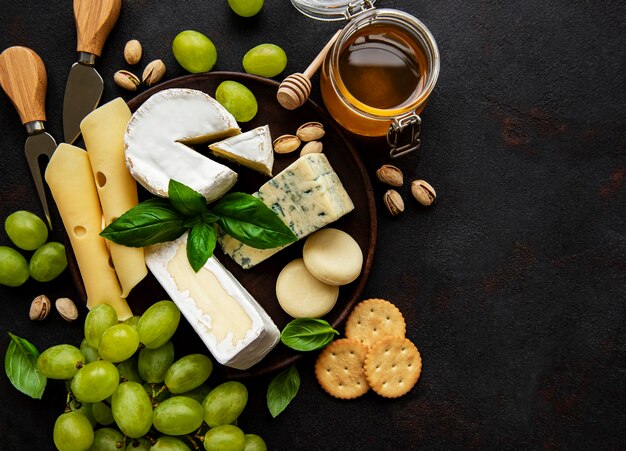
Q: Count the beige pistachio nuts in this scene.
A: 11